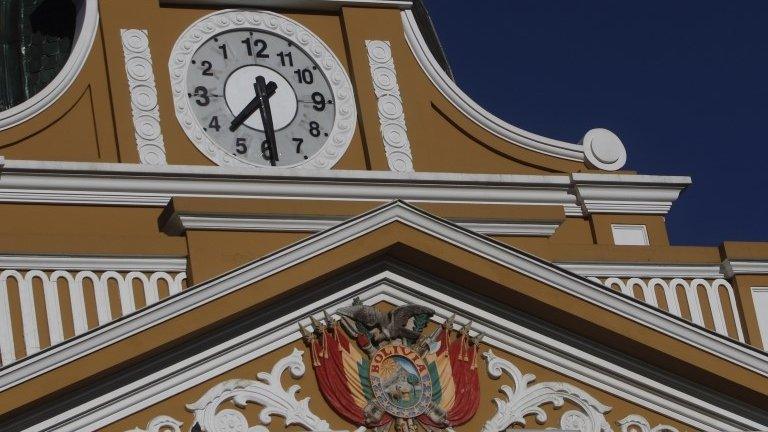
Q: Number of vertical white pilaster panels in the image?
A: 2